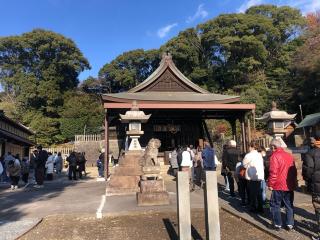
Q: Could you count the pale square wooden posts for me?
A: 2